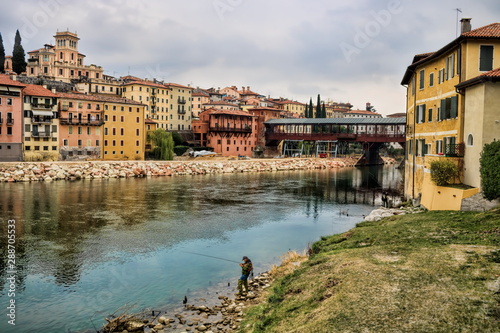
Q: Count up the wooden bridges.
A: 1